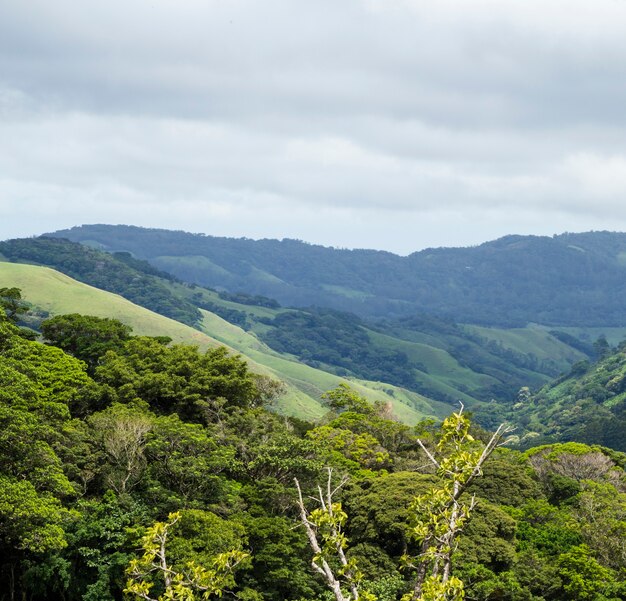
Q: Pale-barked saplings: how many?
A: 3